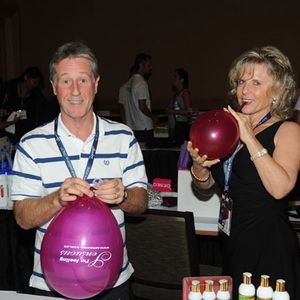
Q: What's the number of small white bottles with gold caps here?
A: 6